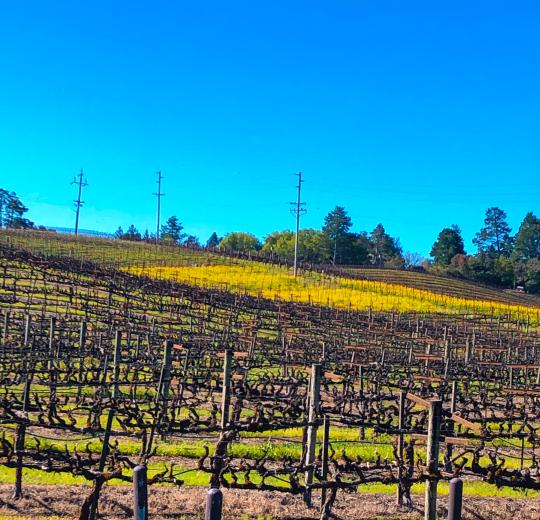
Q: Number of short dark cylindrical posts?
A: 3